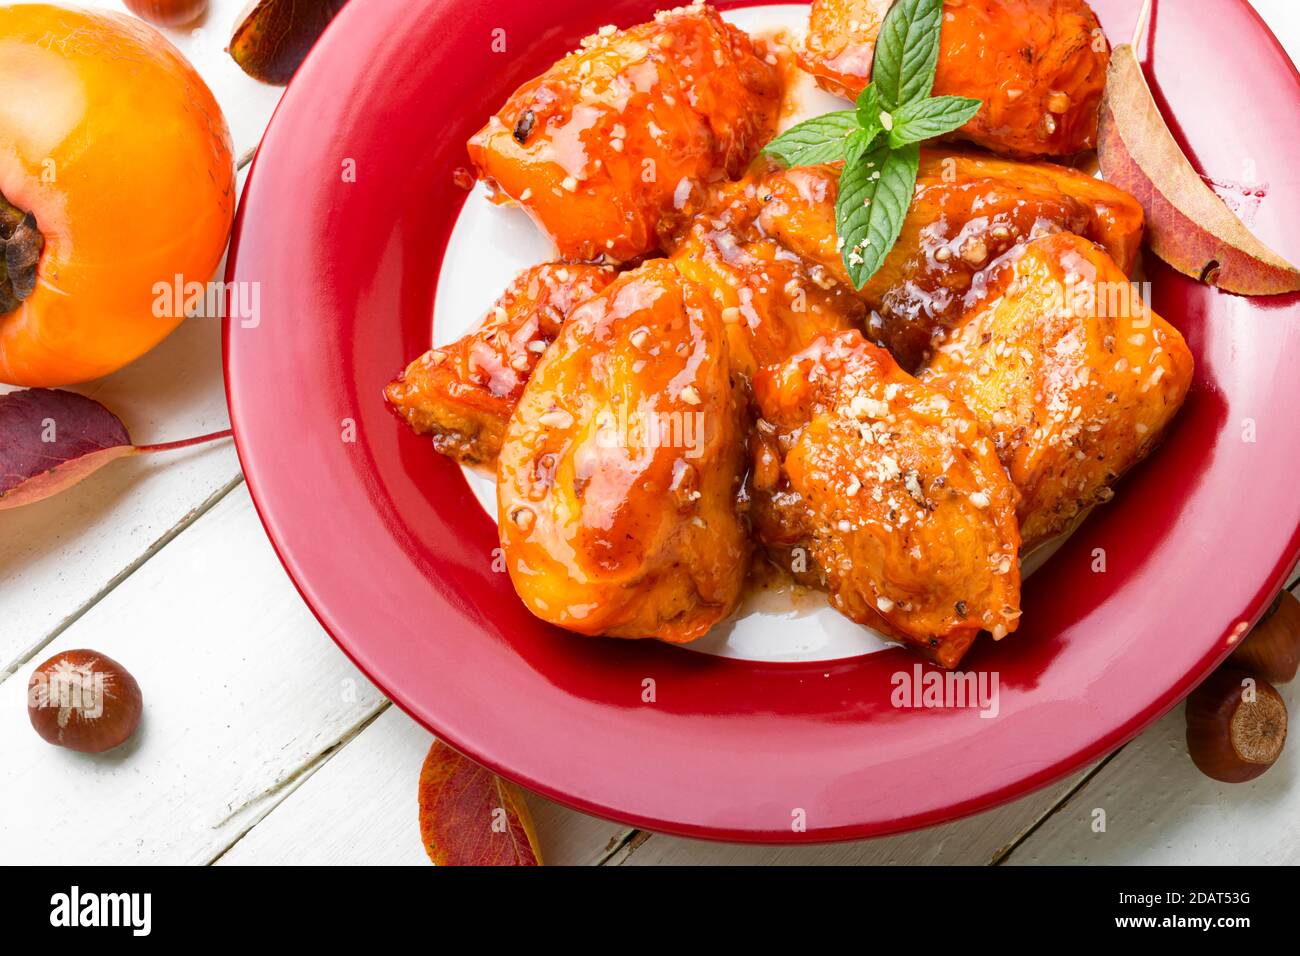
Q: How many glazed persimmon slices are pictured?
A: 8